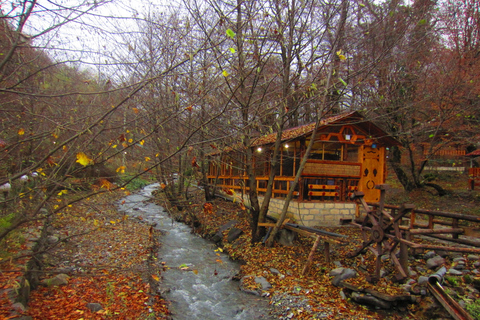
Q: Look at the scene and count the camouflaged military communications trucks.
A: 0